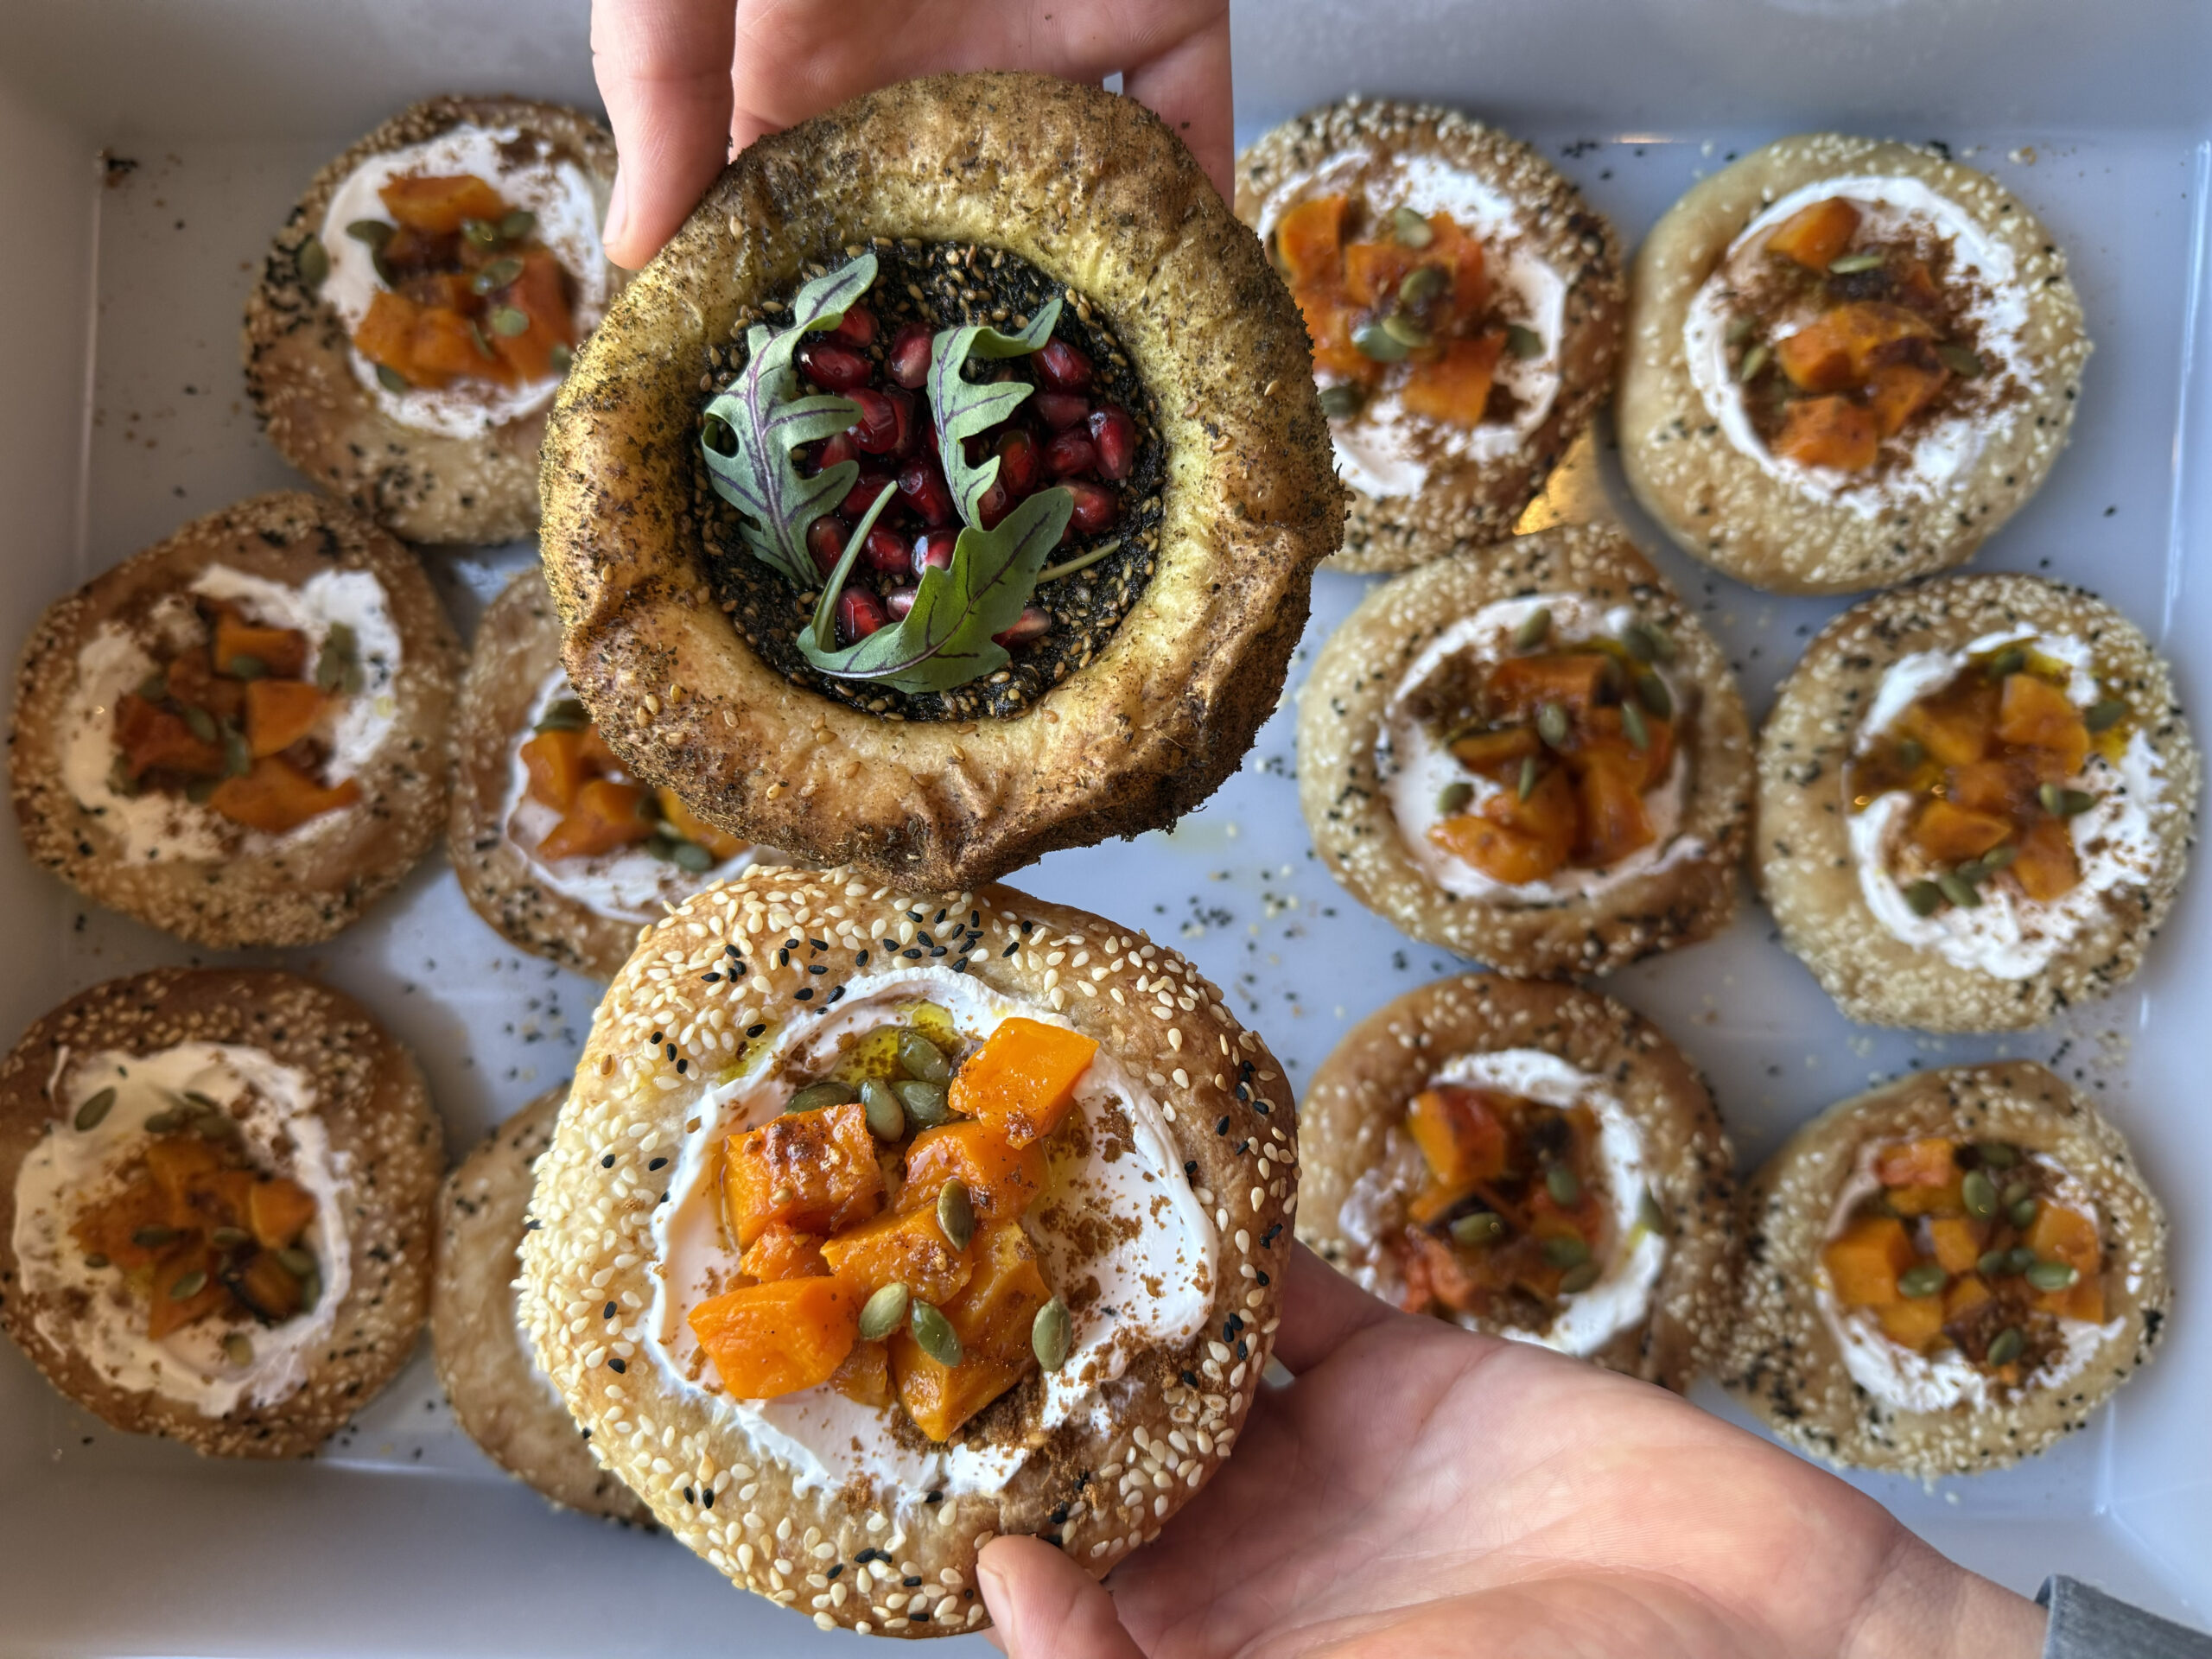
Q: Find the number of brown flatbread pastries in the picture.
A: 13